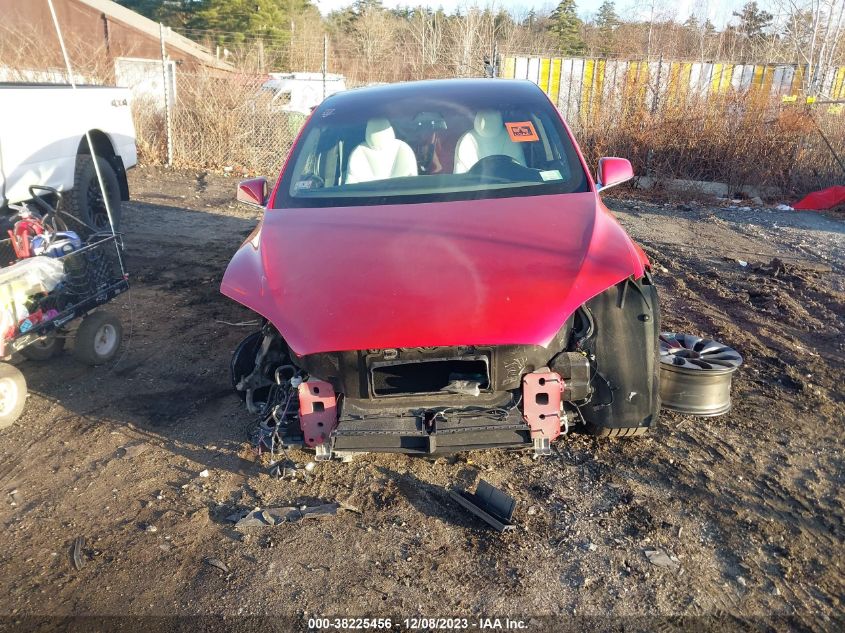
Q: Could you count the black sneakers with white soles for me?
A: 0